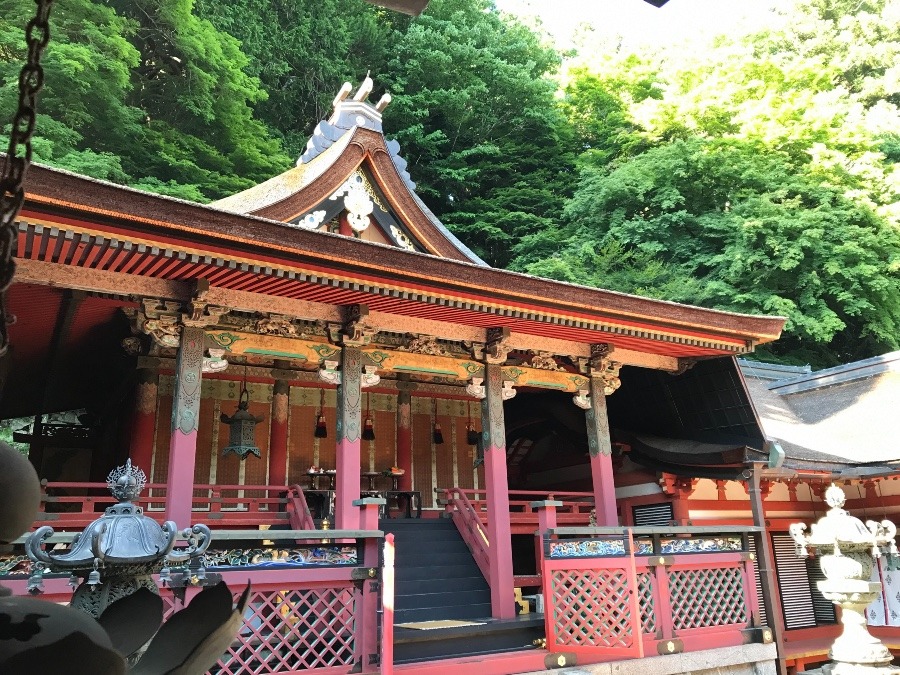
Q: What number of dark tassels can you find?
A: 4